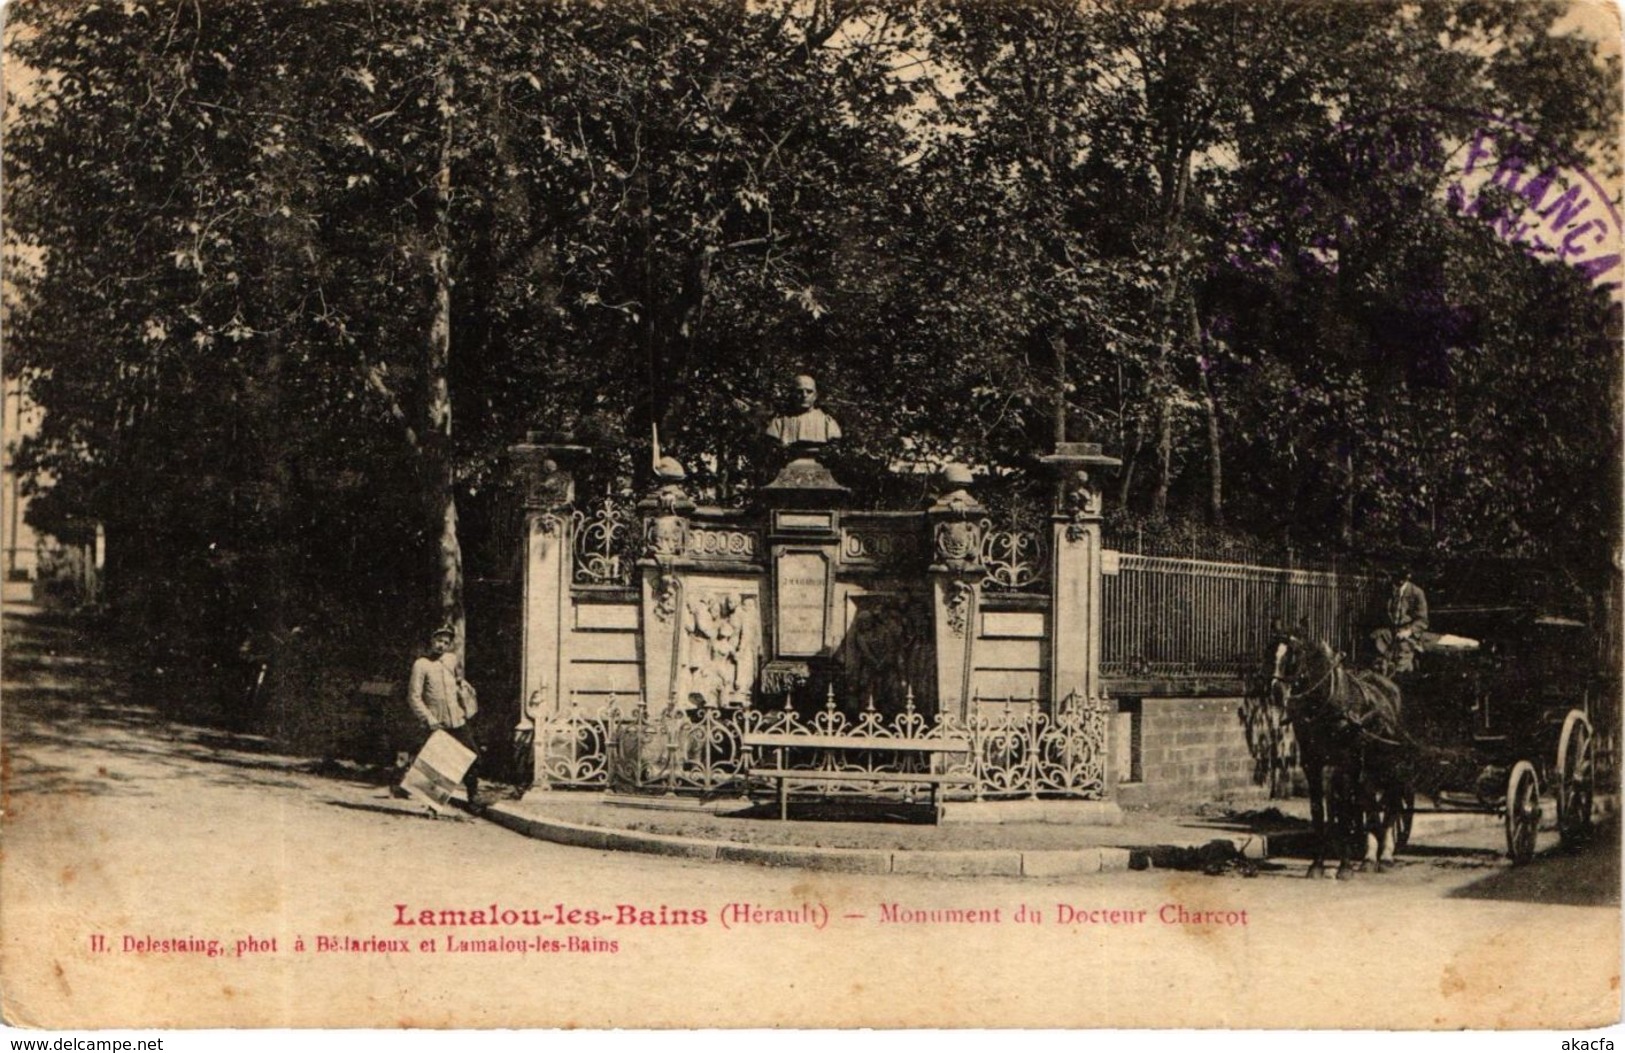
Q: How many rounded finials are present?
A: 2